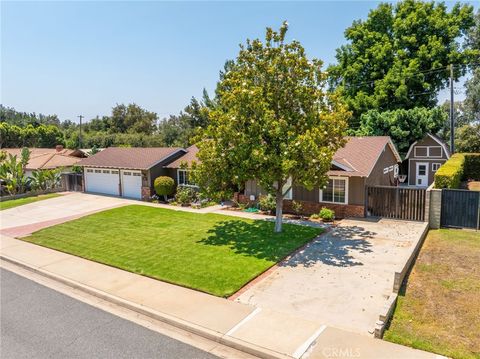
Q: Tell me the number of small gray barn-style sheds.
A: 1